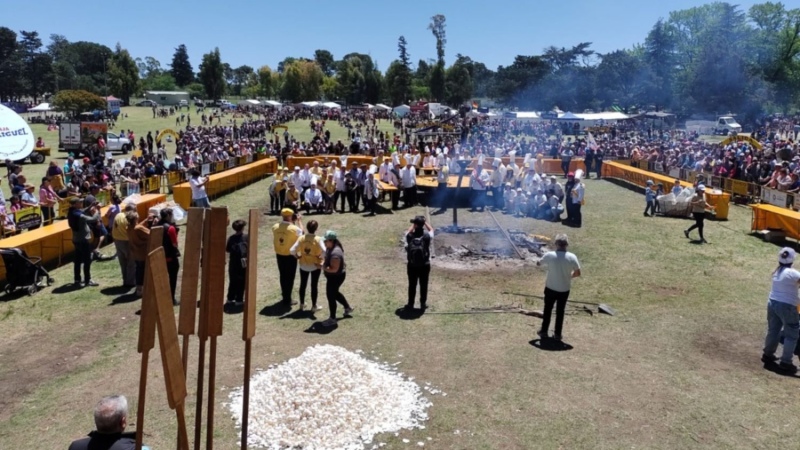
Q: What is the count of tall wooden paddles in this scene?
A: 6